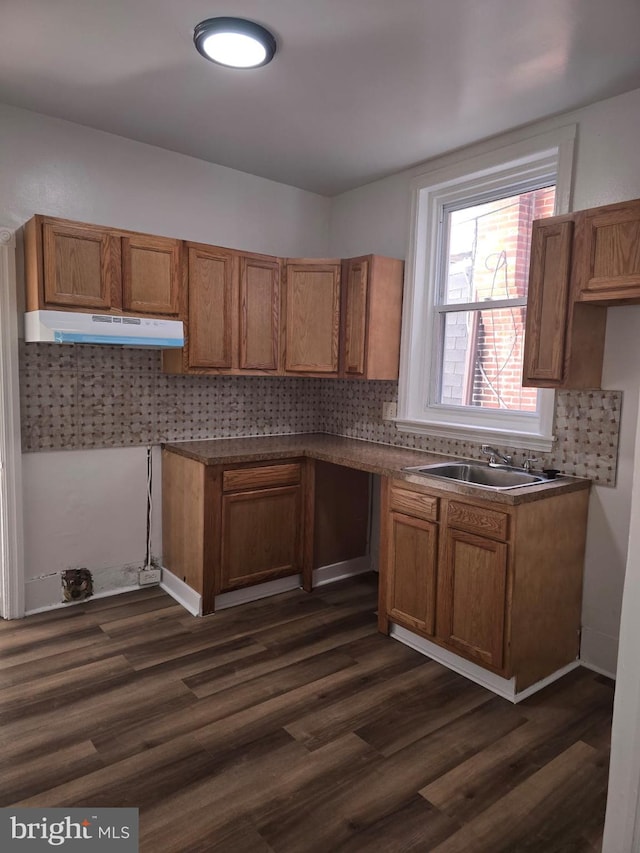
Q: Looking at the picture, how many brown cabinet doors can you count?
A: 11